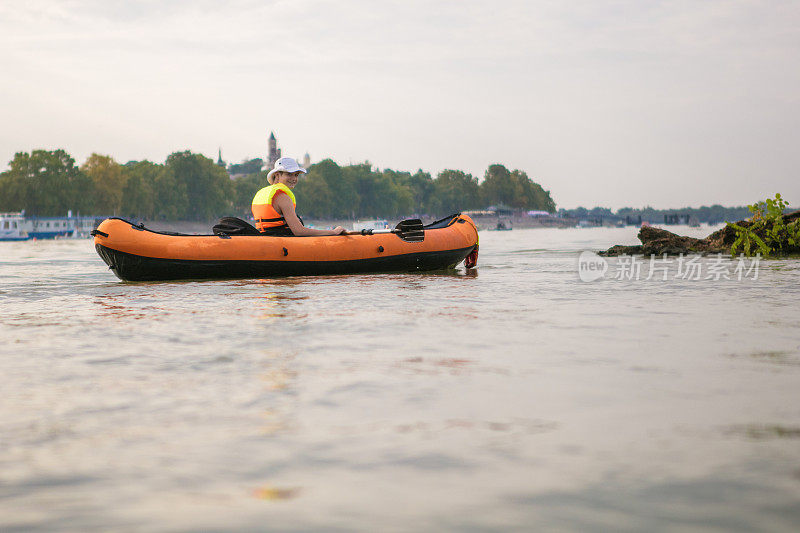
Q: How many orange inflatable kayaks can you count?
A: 1